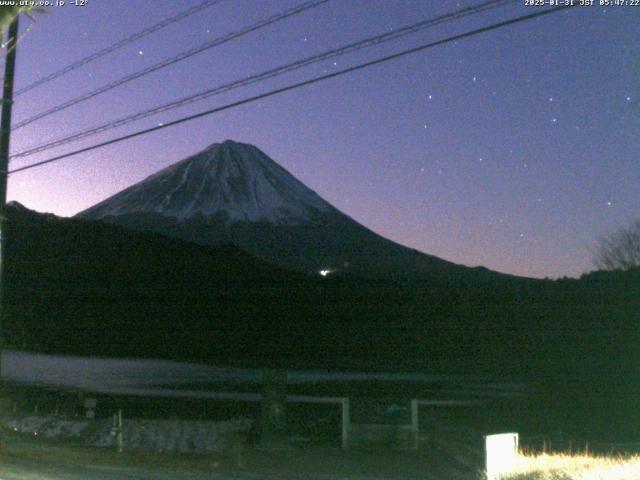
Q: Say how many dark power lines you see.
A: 4